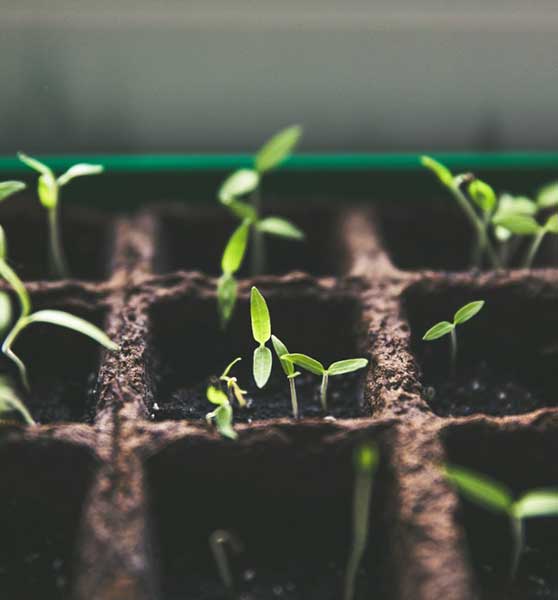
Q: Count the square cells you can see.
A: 9